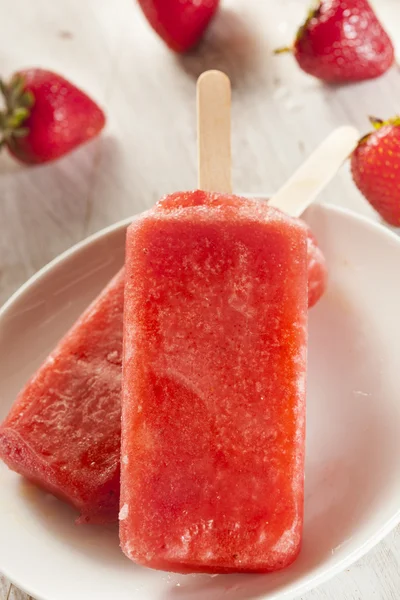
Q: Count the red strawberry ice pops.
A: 2